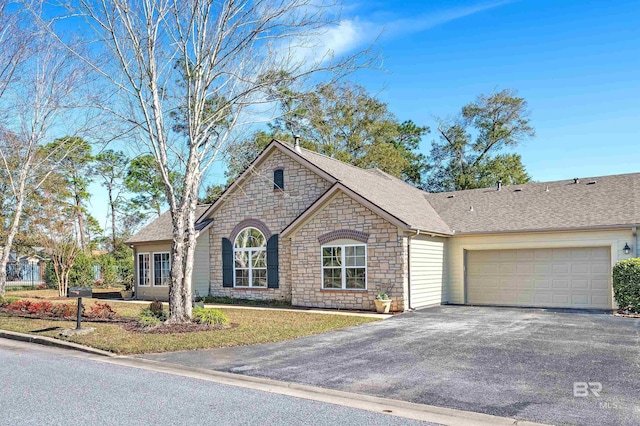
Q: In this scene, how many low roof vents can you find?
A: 3